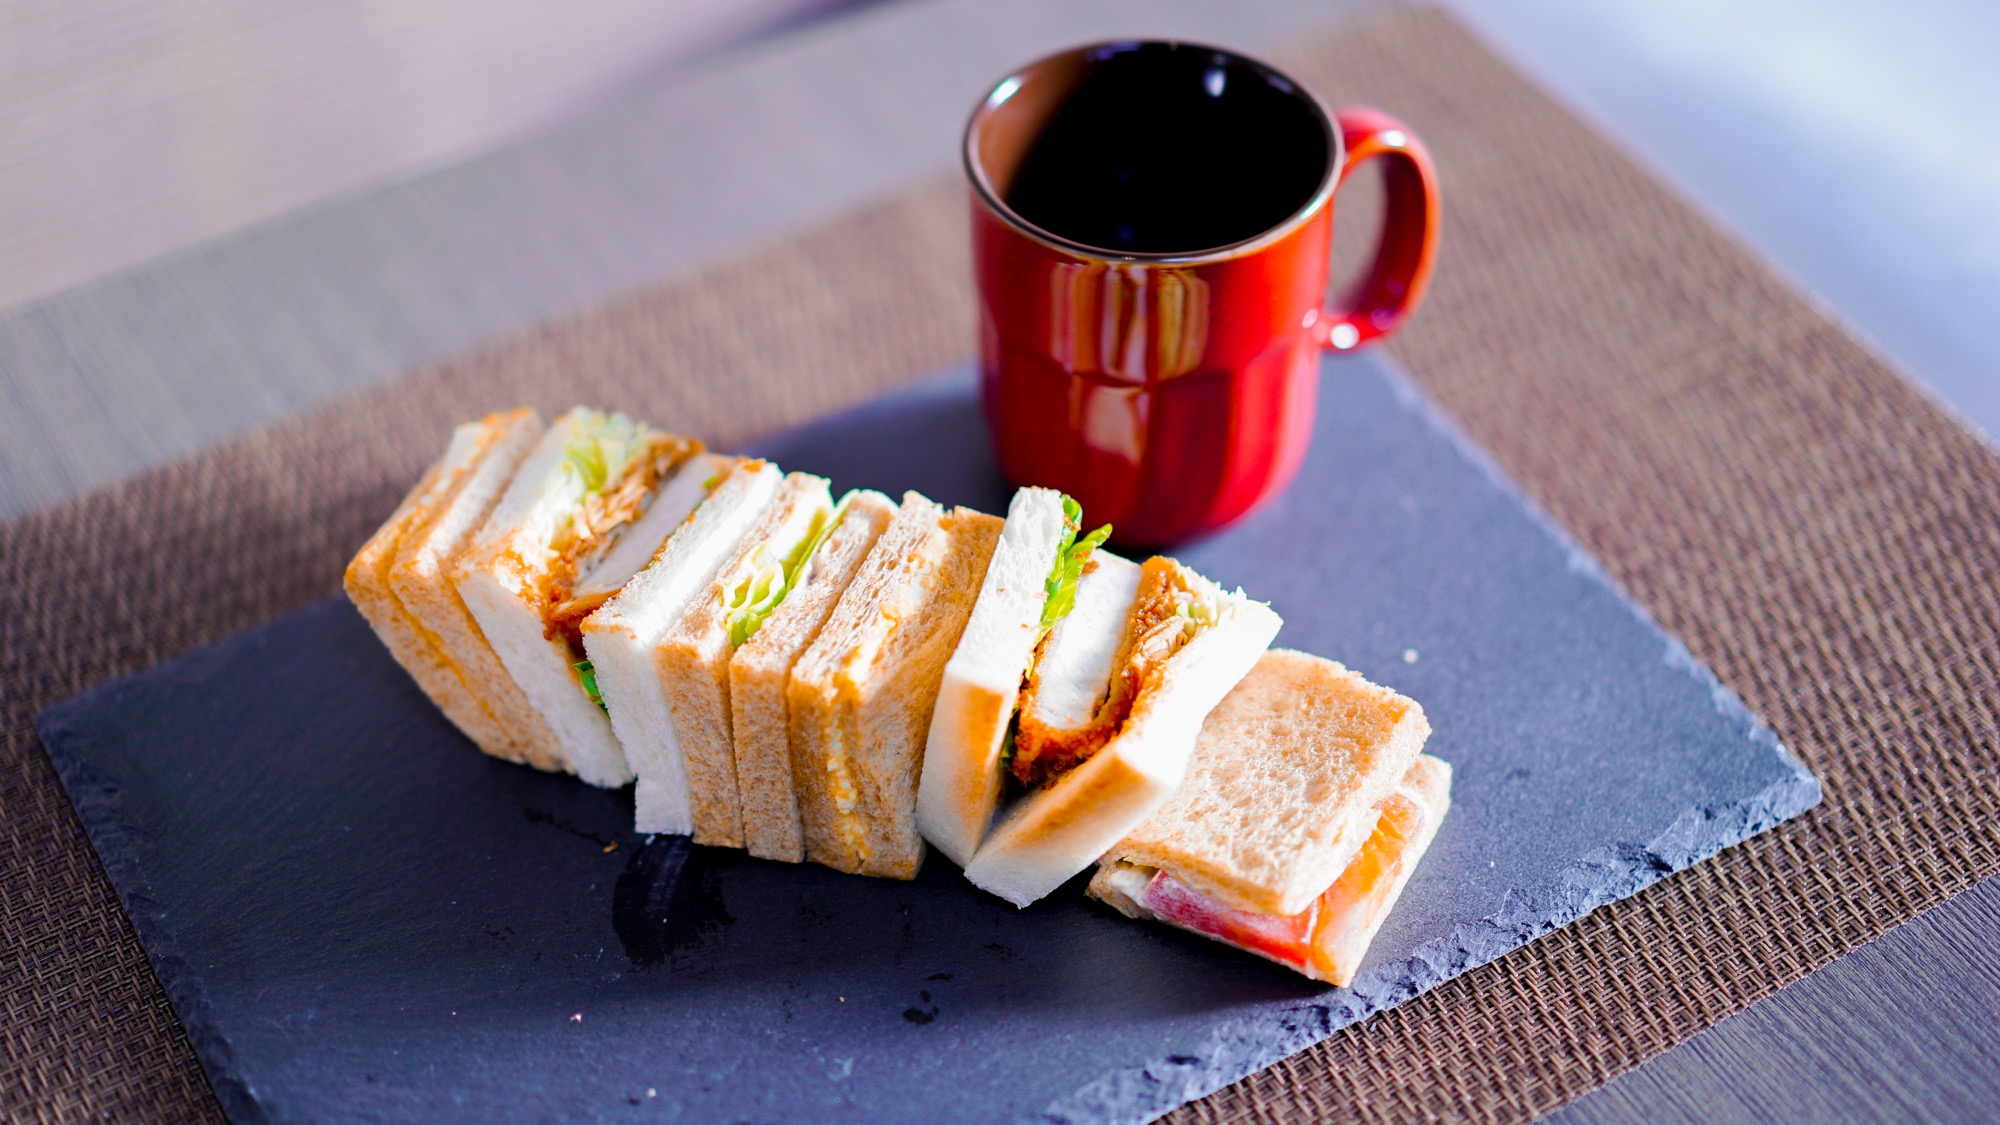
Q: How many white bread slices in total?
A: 4